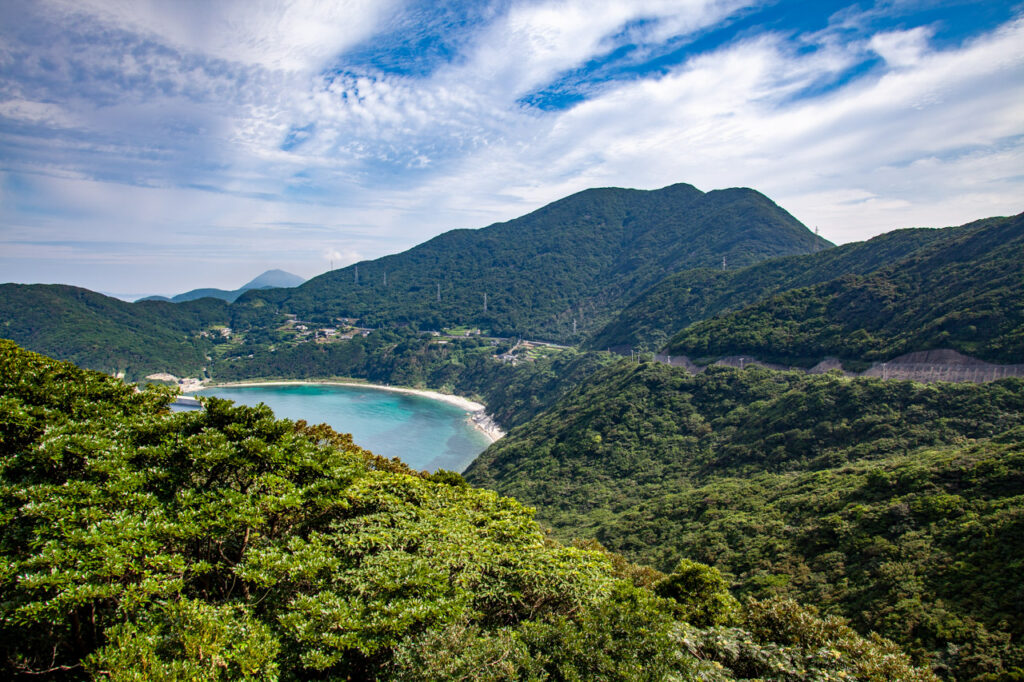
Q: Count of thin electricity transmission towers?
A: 8